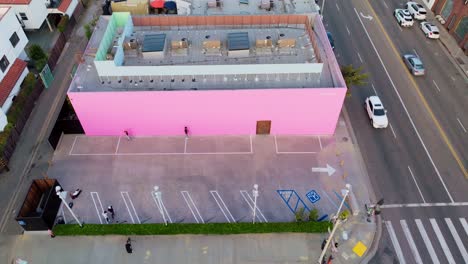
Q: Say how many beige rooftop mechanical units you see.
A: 5